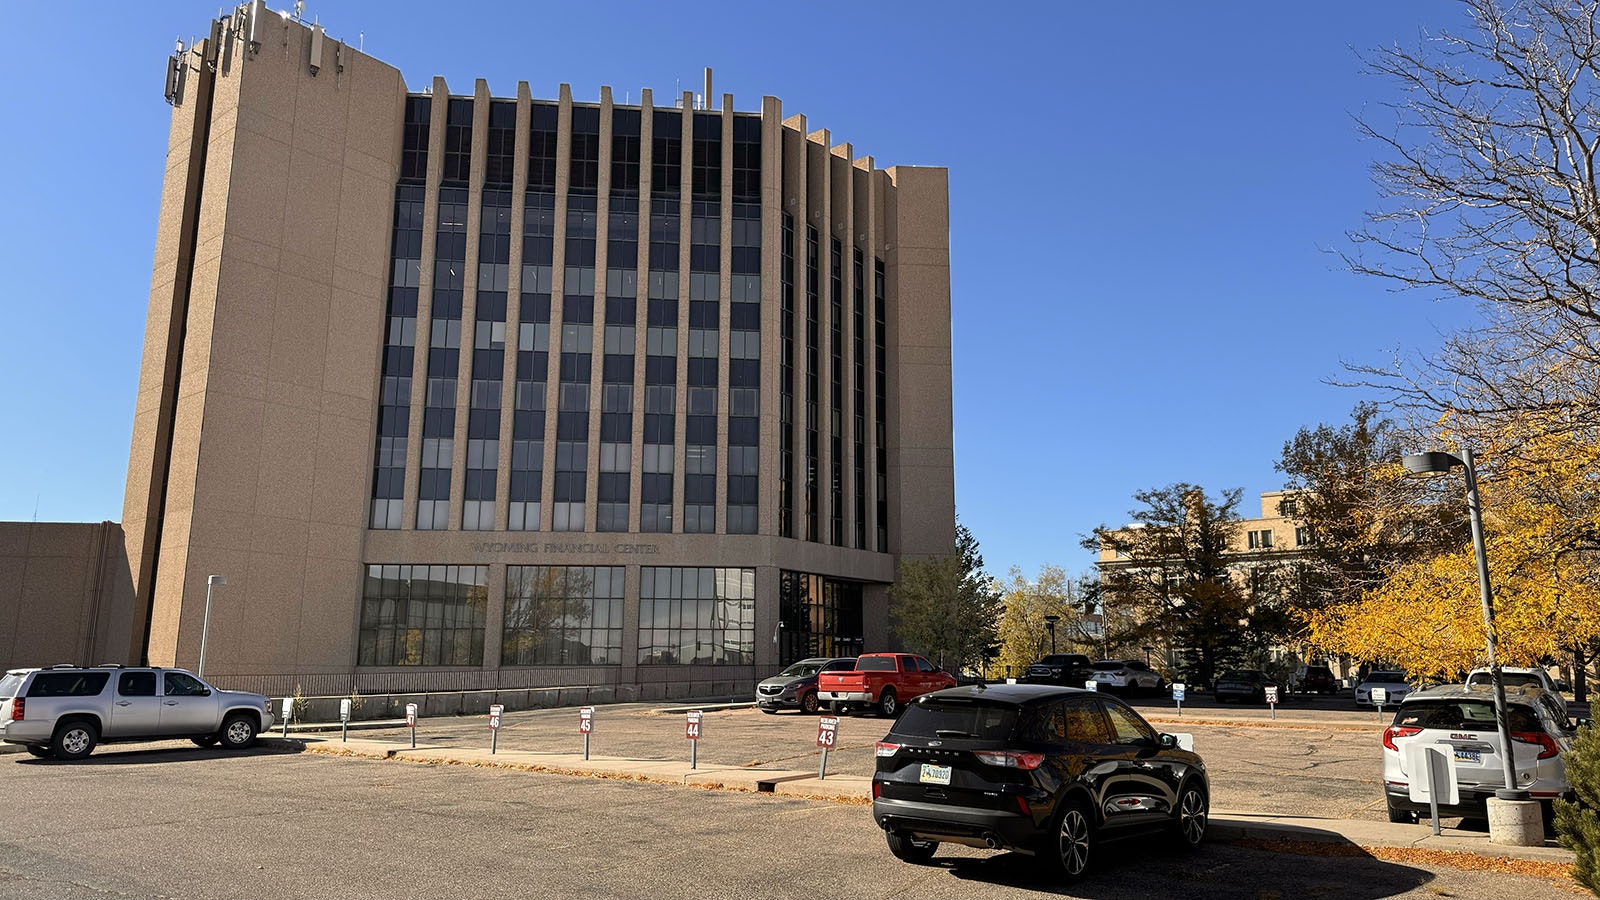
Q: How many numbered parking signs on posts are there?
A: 6